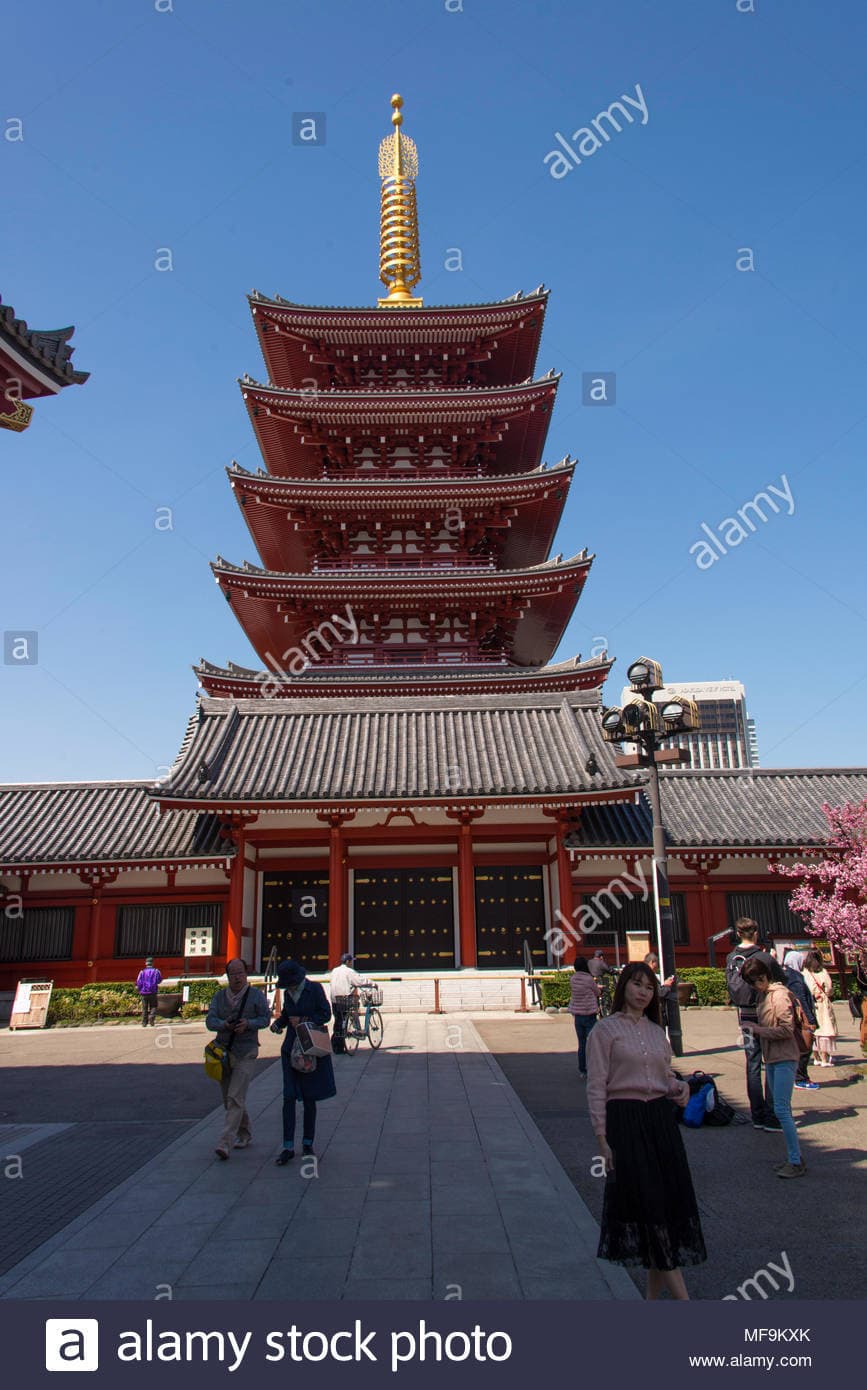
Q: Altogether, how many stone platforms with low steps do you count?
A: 1